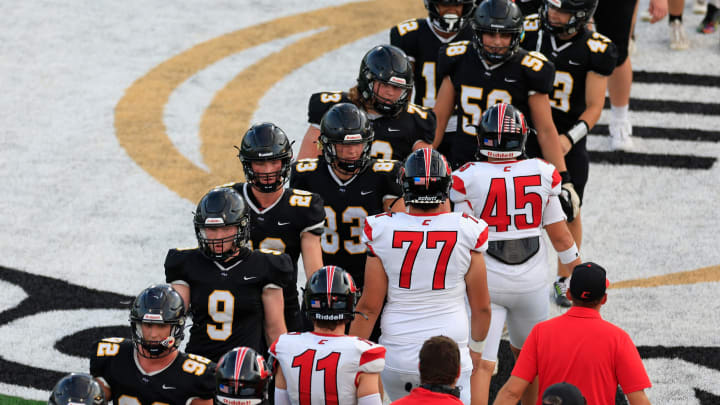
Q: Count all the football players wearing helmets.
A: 13